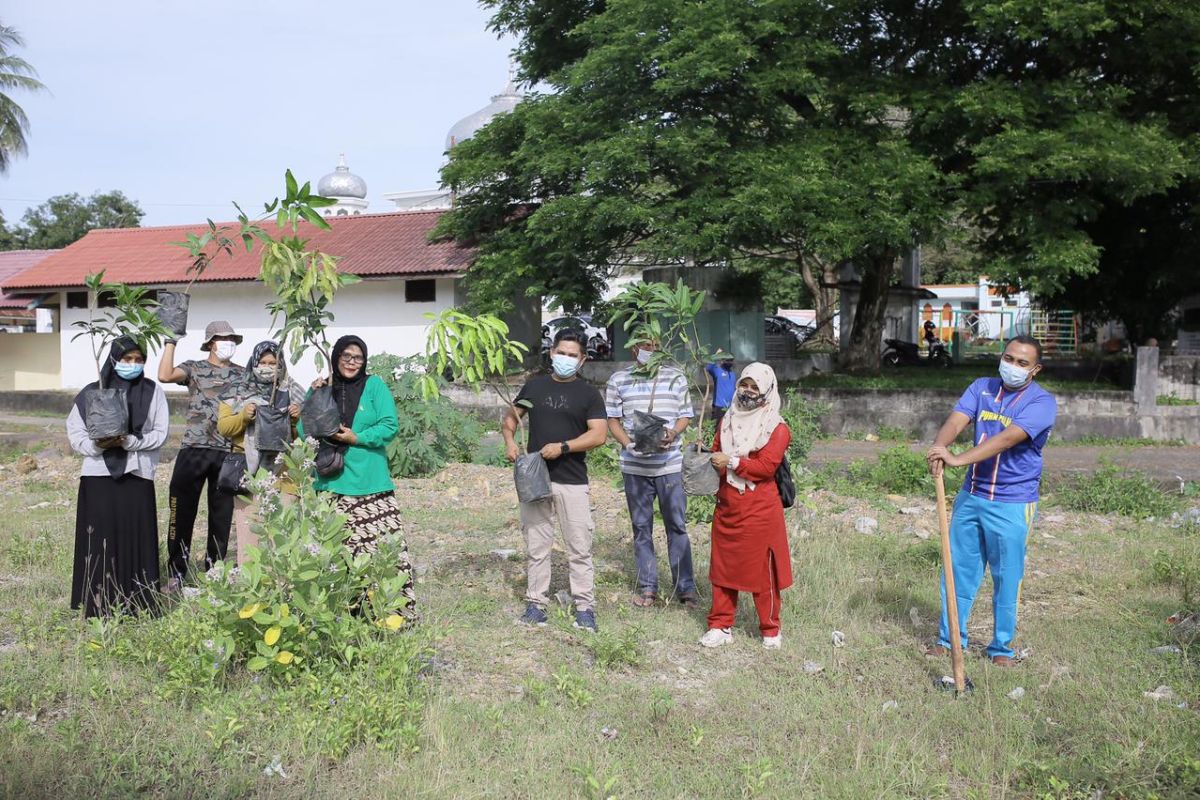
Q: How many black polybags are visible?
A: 7